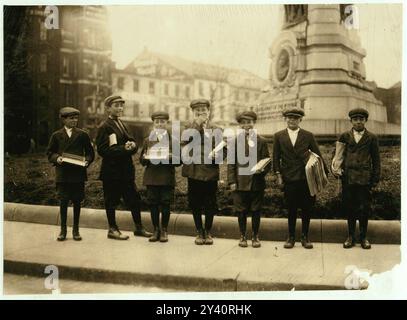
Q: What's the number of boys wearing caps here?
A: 7